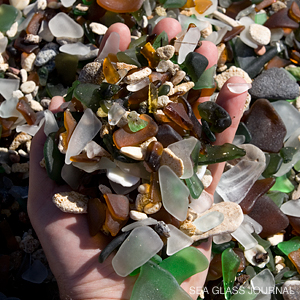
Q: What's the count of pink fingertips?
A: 5